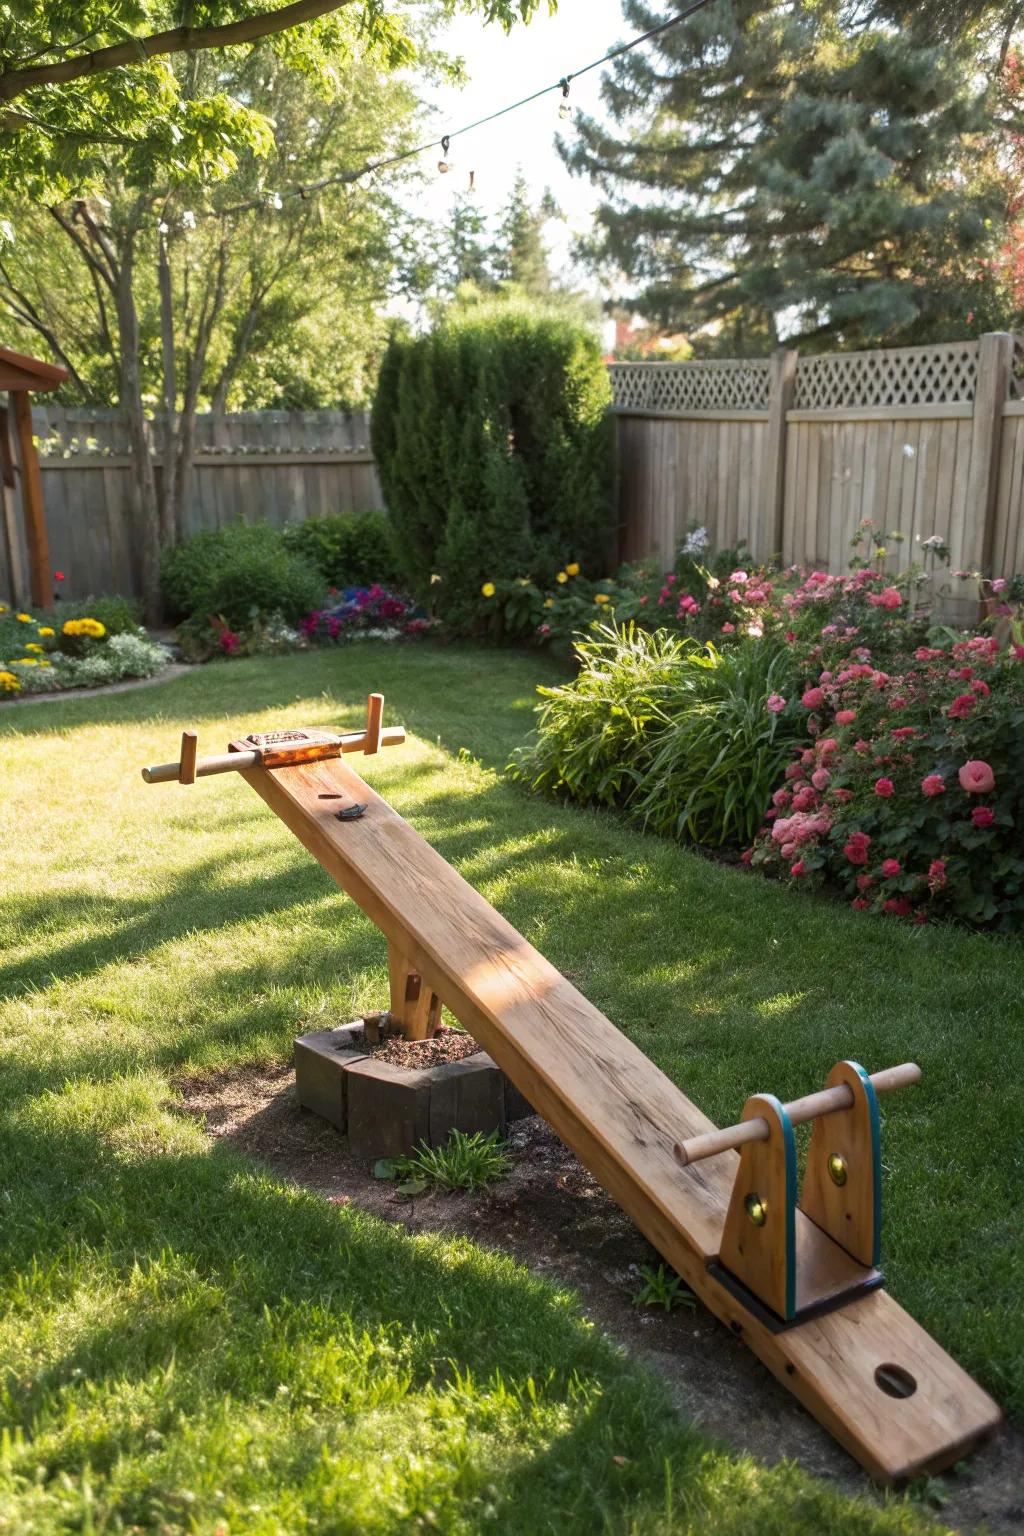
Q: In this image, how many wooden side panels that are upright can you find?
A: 2